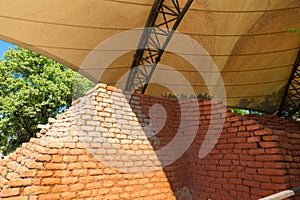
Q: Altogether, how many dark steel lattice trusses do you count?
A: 2